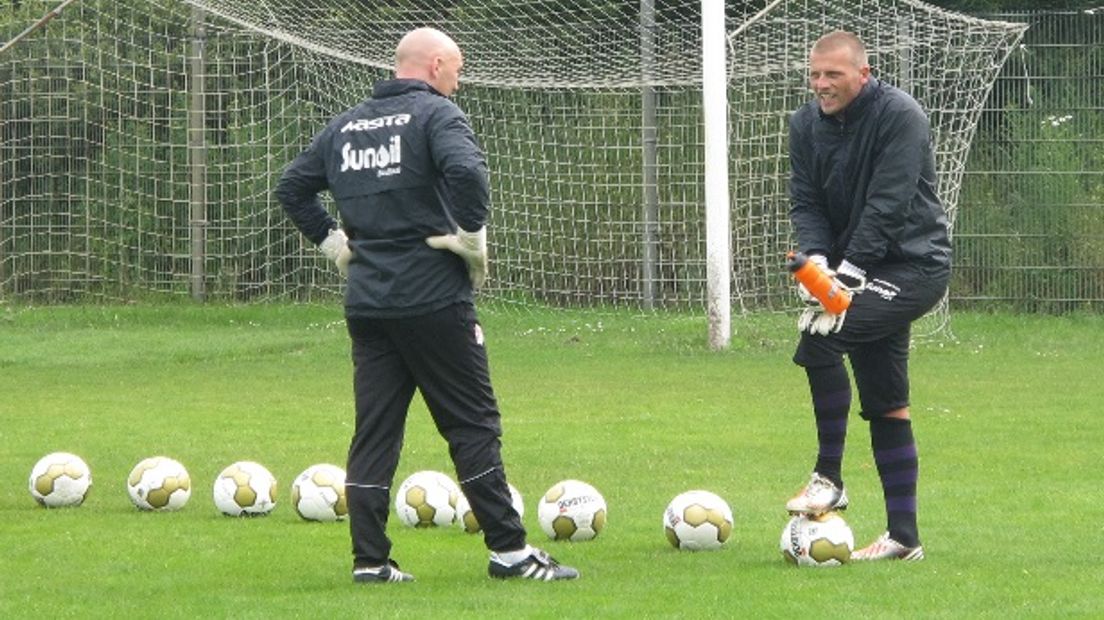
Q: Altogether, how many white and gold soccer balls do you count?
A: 9